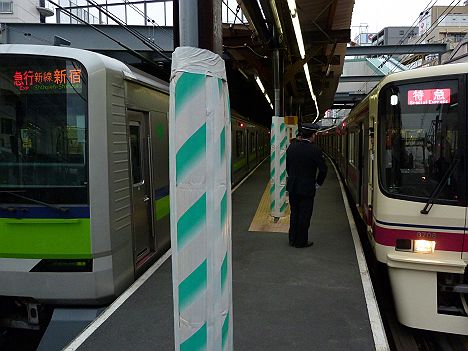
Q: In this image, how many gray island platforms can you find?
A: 1